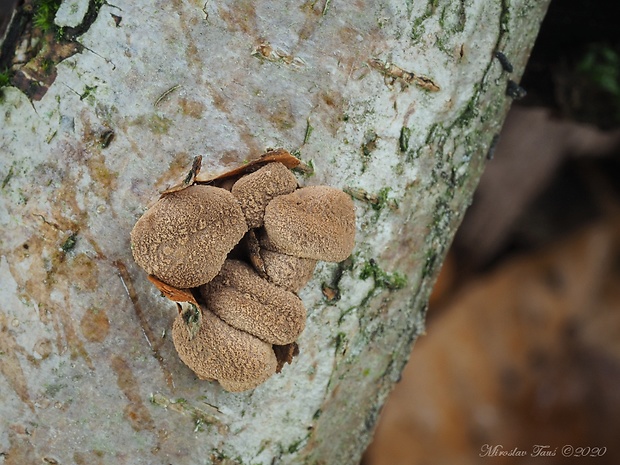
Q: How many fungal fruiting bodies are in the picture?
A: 6